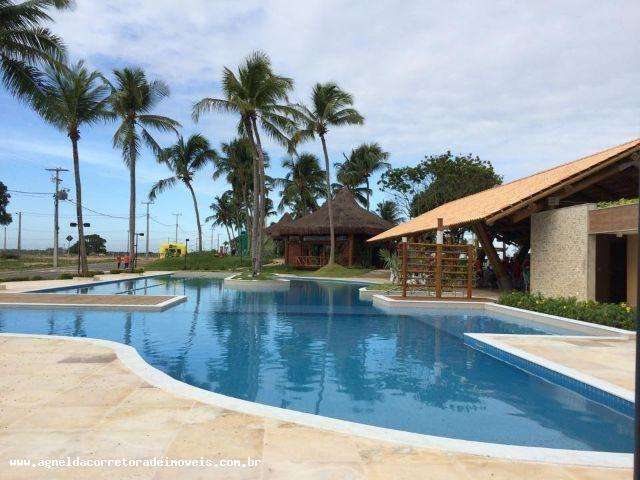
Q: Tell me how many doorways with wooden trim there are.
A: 1